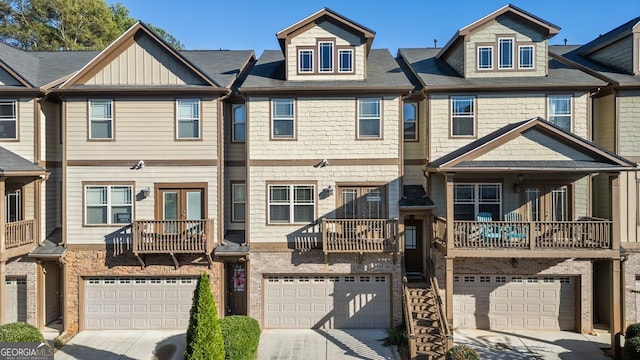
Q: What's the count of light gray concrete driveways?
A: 3